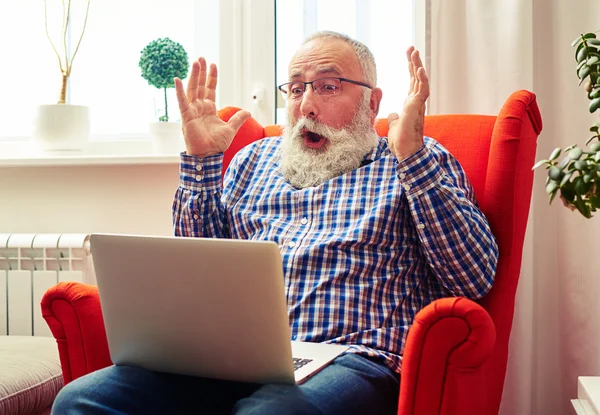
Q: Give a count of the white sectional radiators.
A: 1